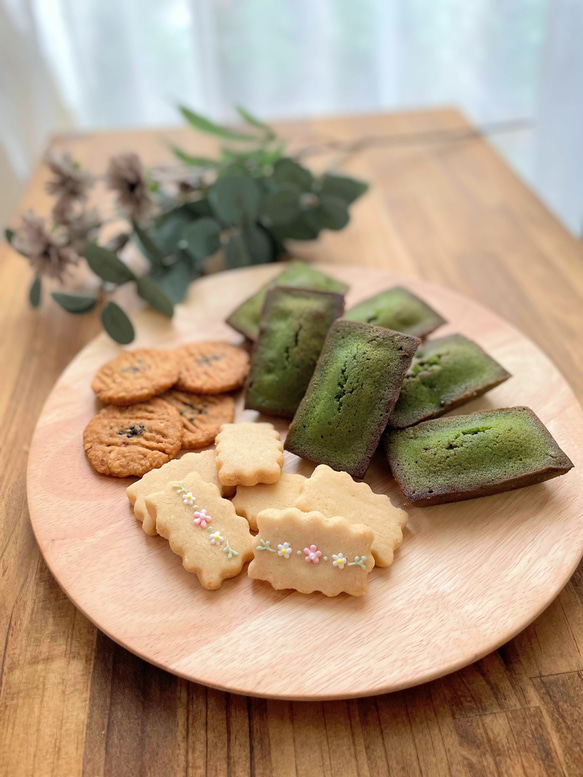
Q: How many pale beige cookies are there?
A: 6